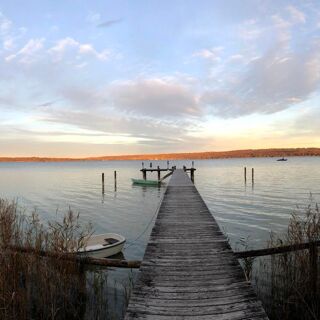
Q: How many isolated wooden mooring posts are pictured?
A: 4